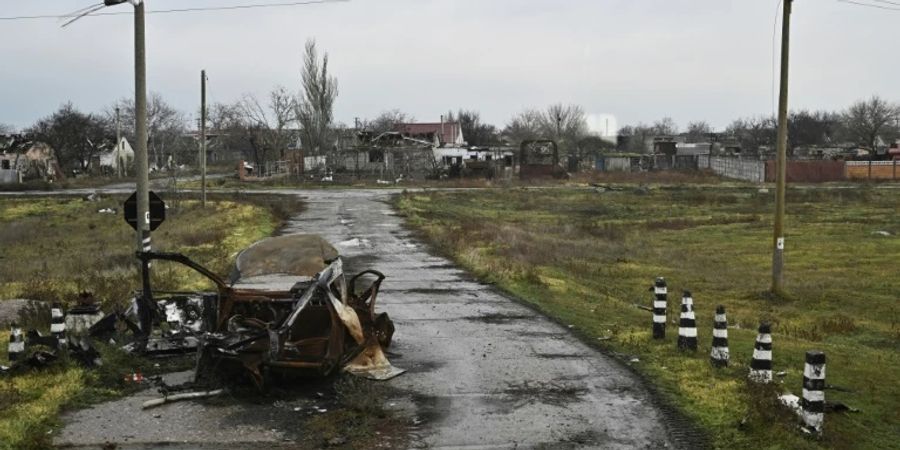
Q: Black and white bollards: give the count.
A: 7